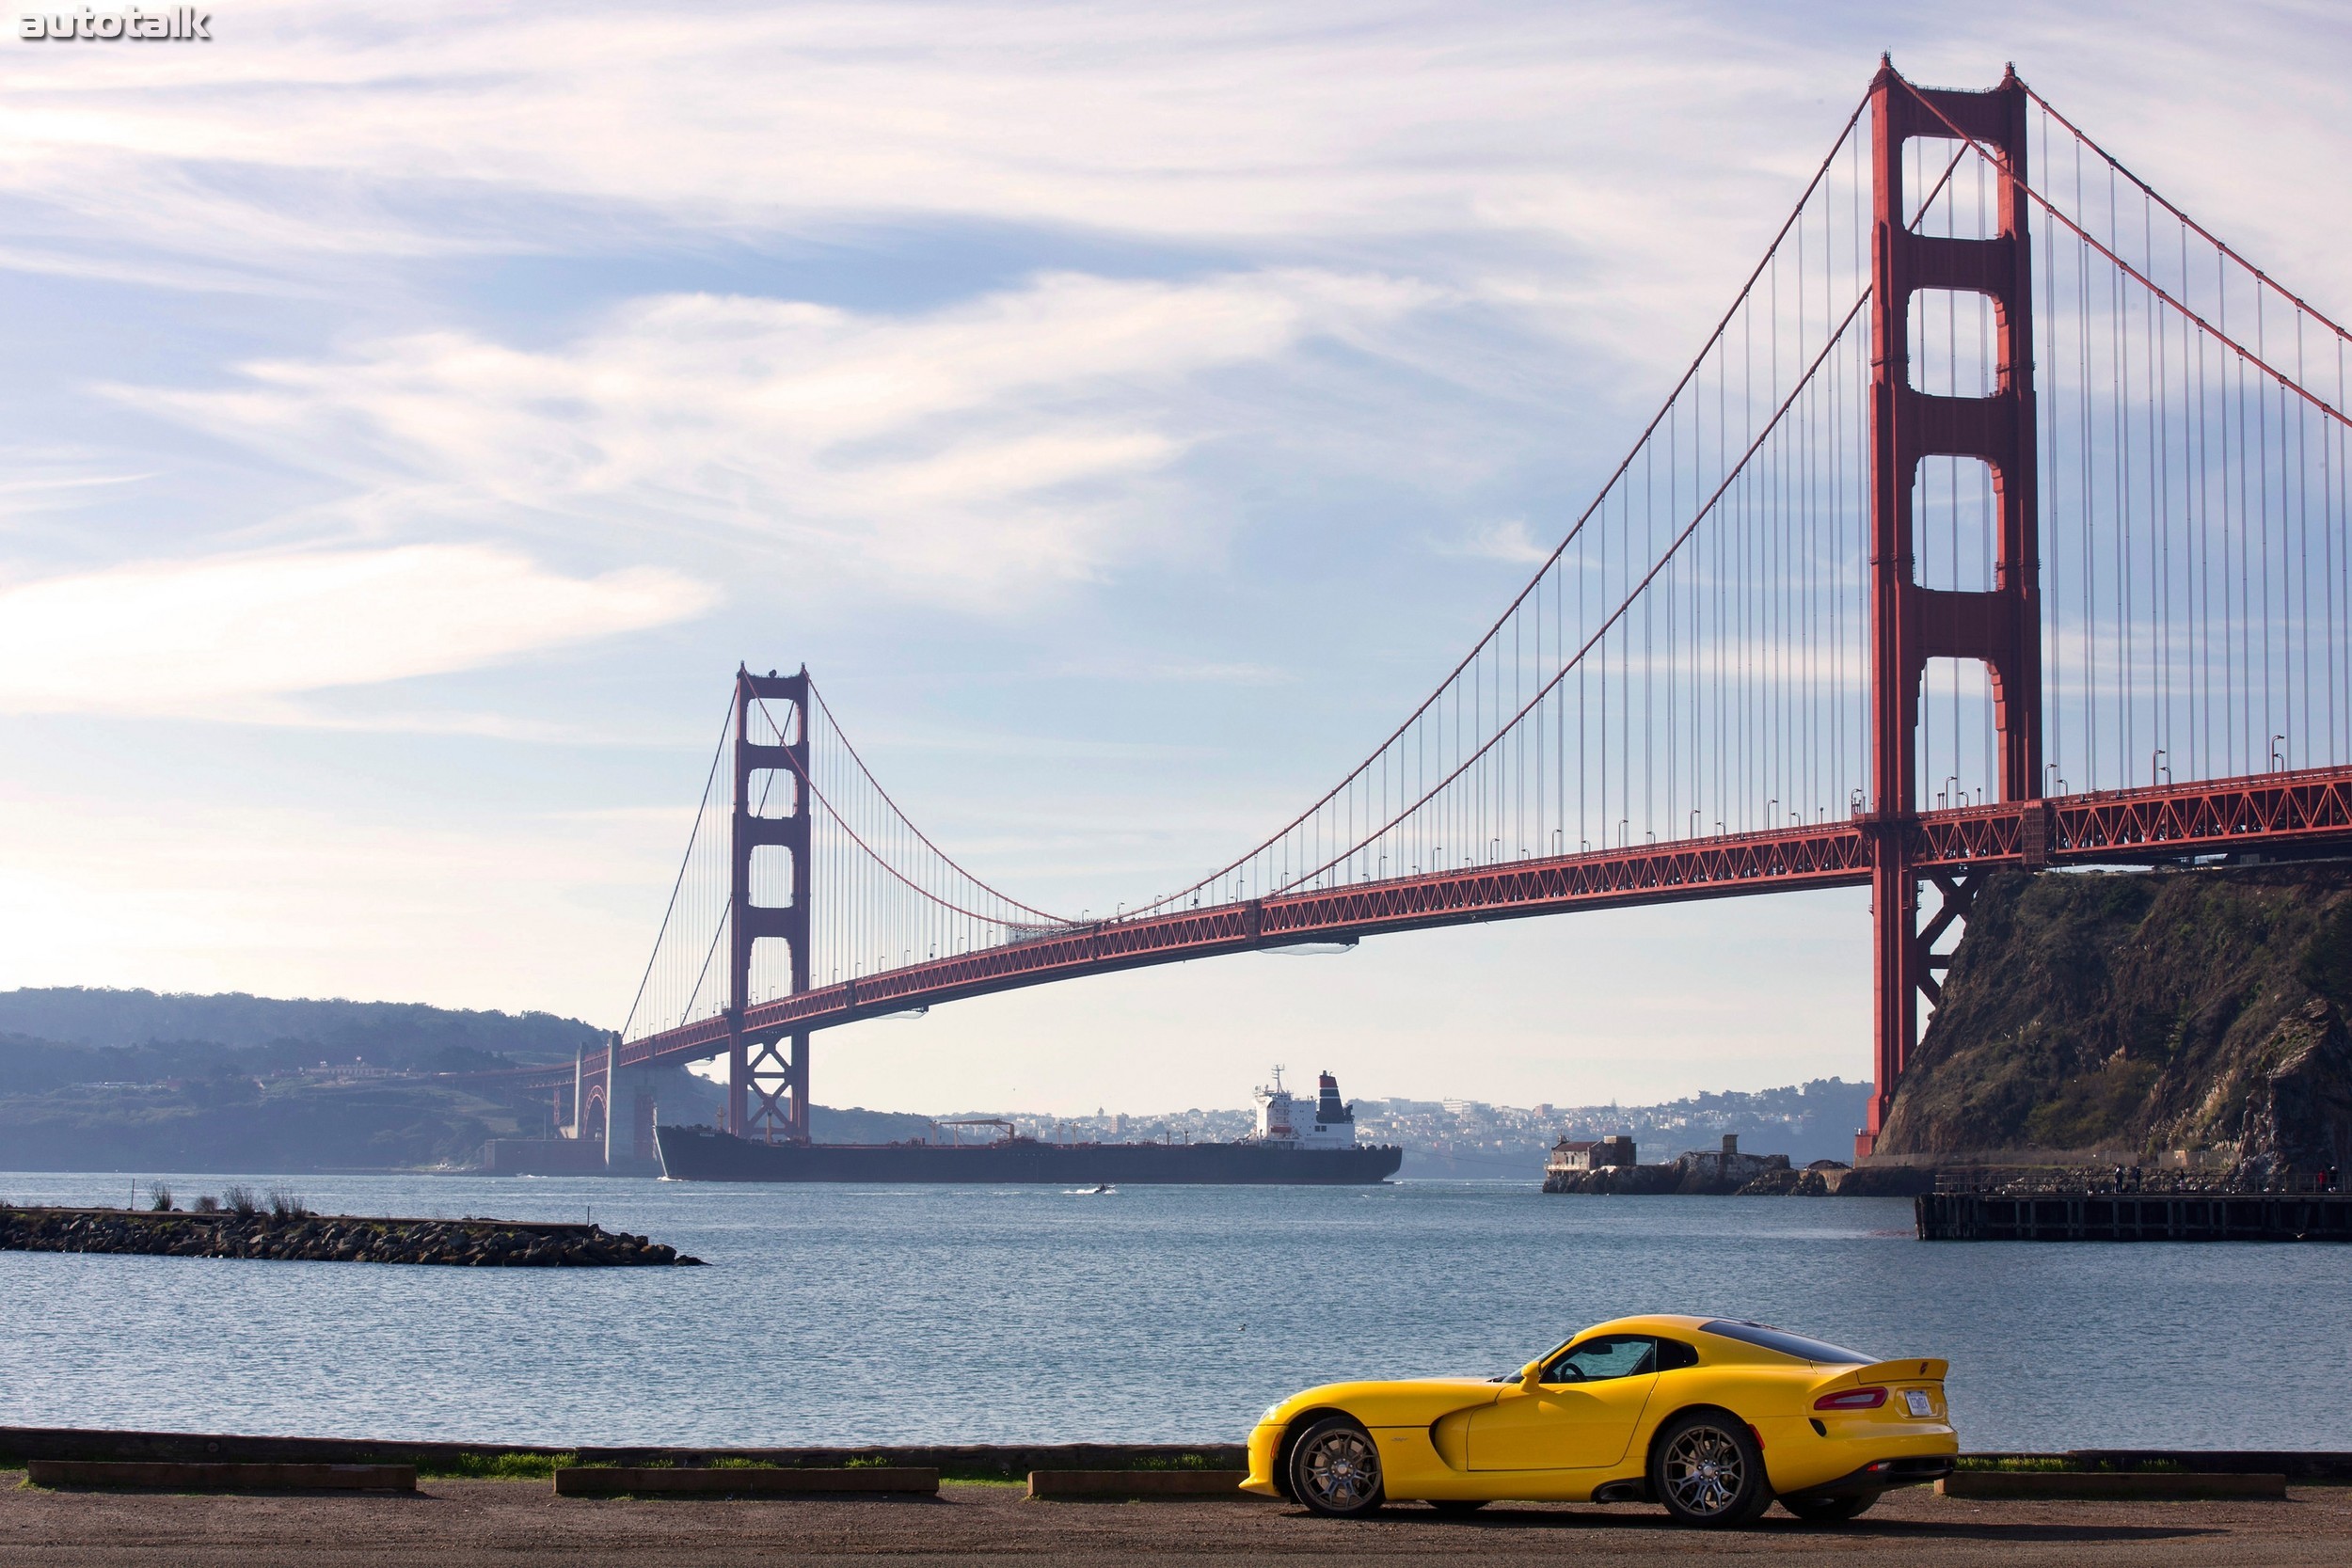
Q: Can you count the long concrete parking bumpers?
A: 4